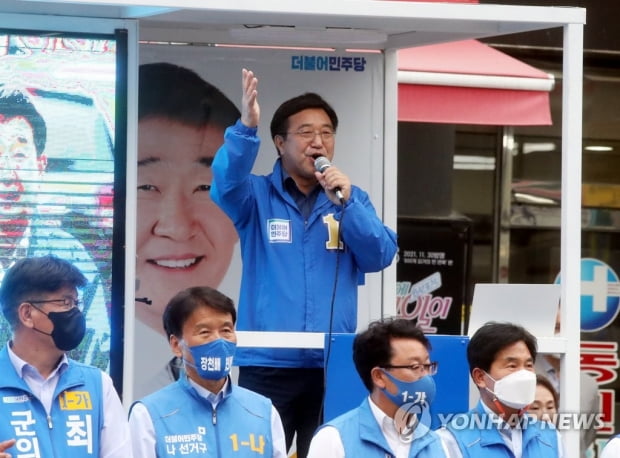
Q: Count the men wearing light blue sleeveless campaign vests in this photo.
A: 4